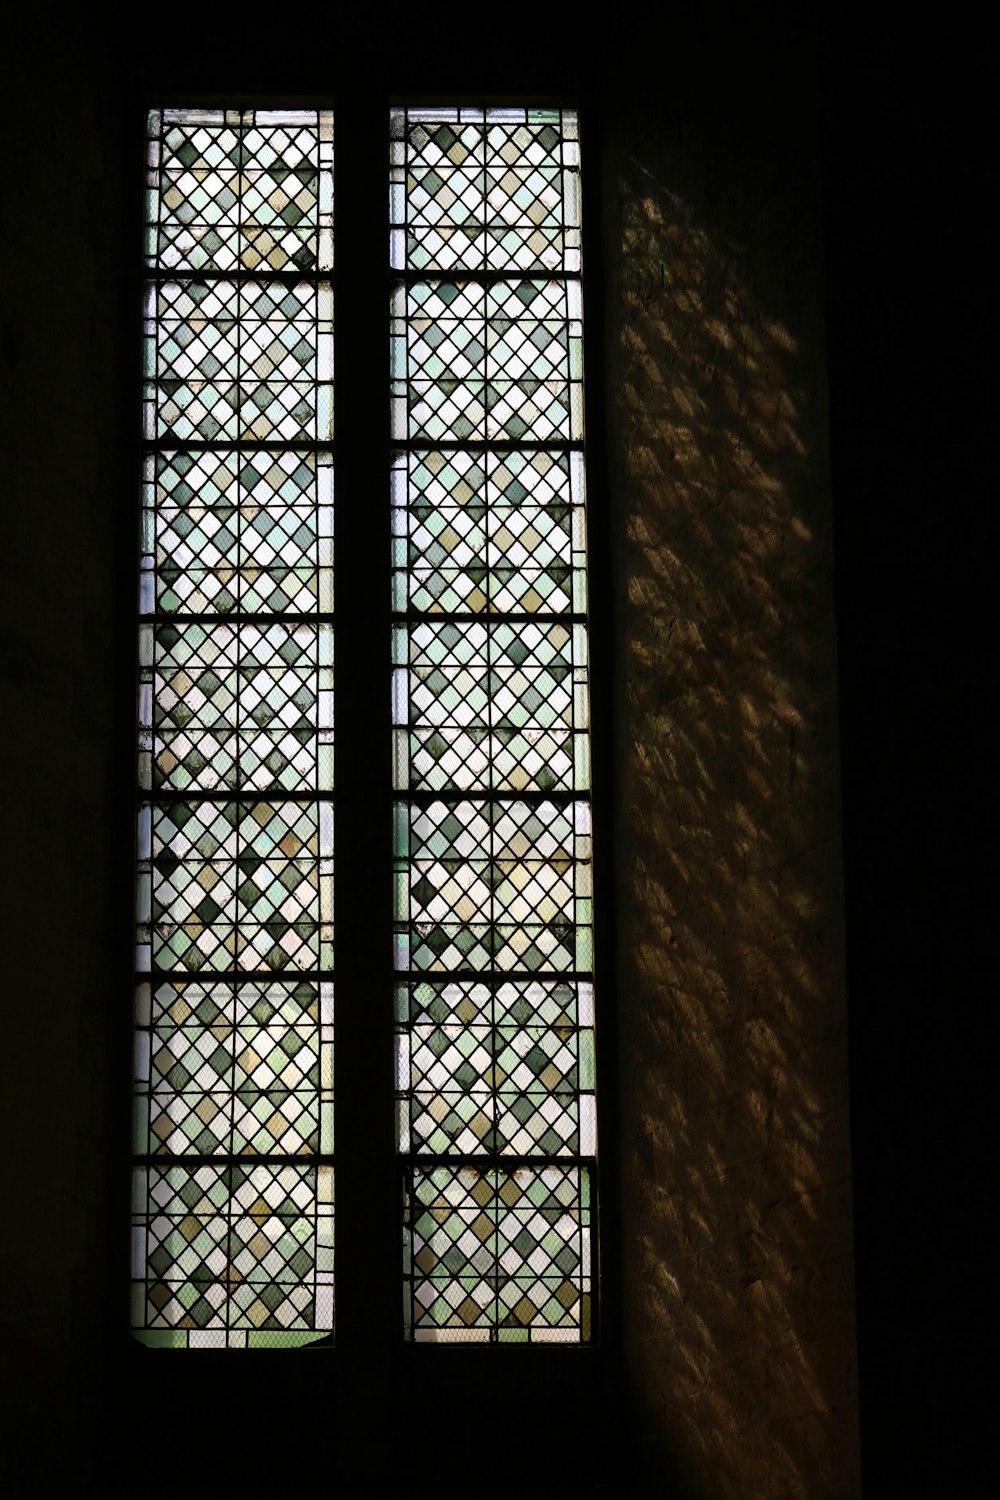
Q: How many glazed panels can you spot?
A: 14